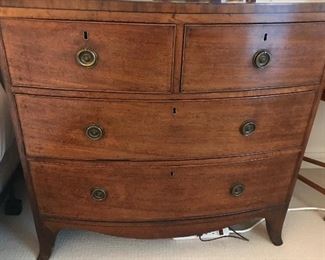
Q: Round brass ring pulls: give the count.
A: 6